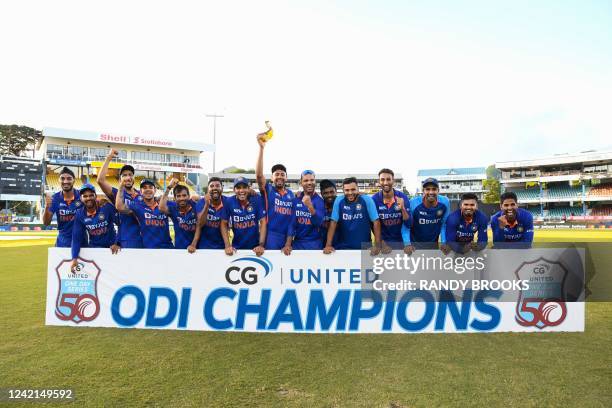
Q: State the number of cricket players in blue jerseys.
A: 15